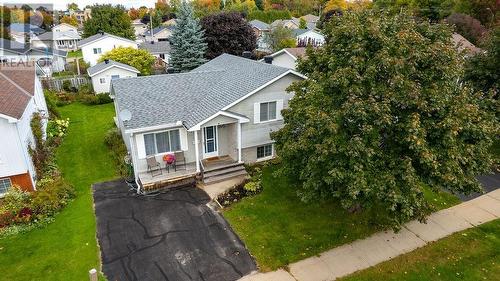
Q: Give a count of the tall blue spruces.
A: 1